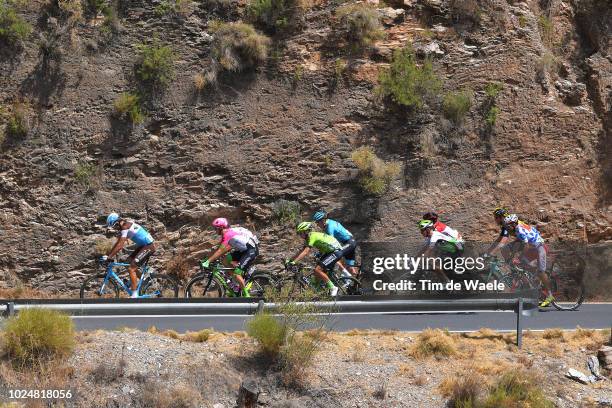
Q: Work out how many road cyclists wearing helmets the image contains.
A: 8